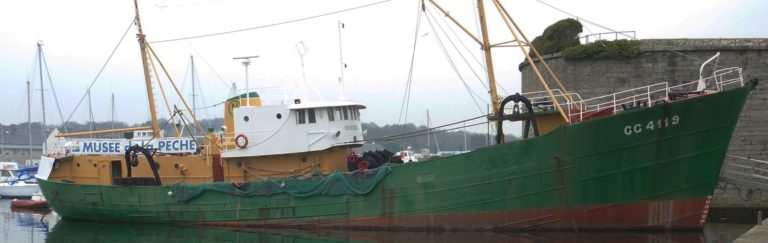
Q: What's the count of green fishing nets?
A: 1